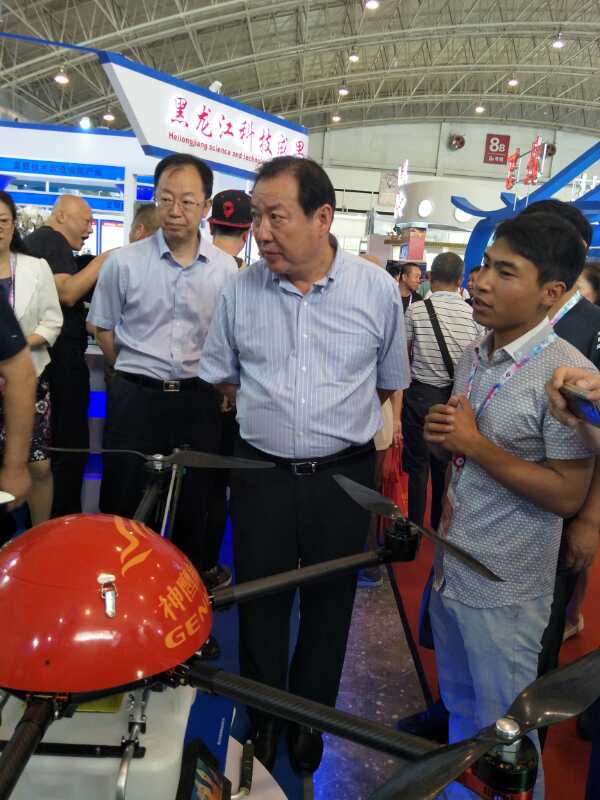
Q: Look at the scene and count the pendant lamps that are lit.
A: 9